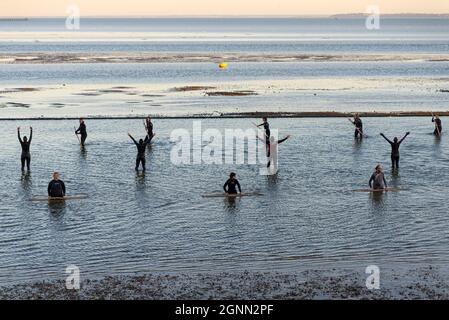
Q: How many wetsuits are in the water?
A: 12